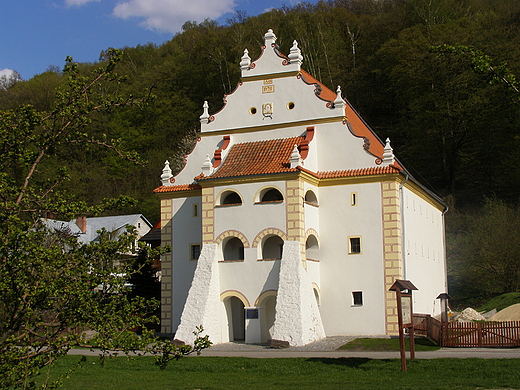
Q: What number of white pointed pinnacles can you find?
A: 9